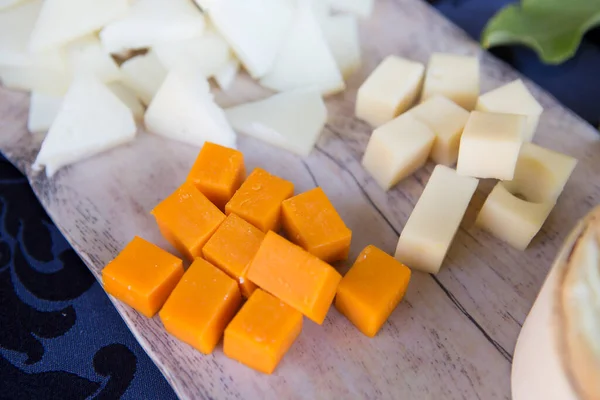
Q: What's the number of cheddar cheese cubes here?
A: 10